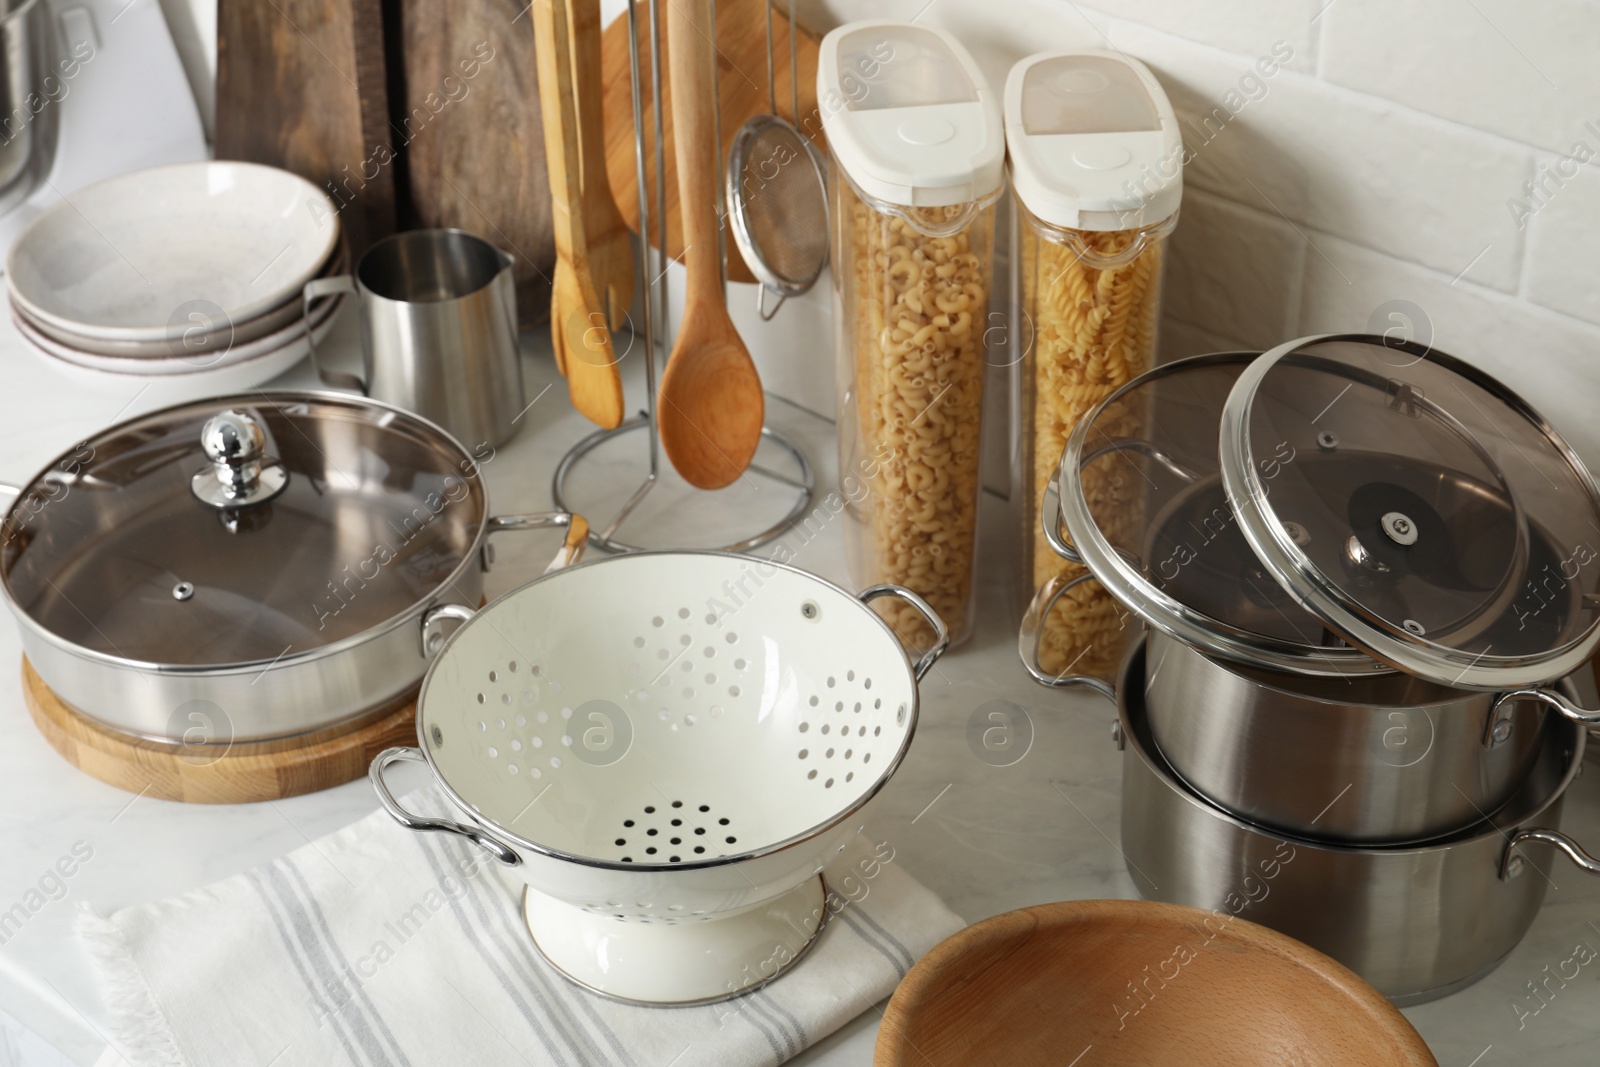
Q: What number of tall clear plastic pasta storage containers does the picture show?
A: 2